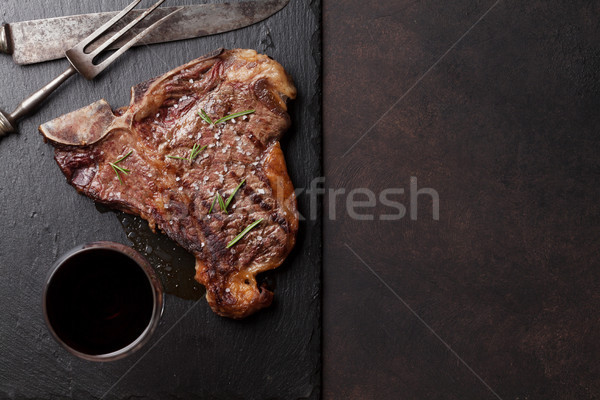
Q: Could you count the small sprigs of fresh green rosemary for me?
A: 5